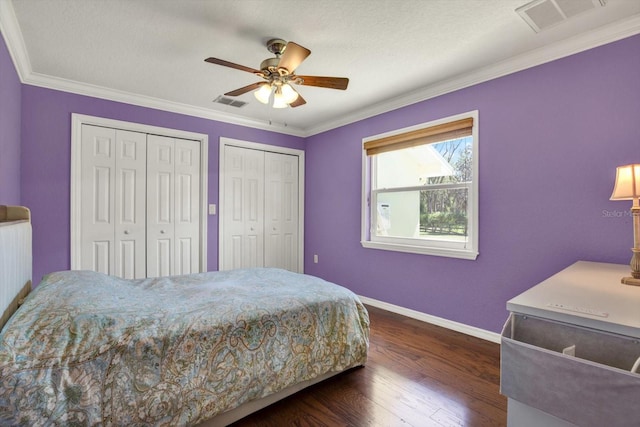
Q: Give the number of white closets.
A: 2